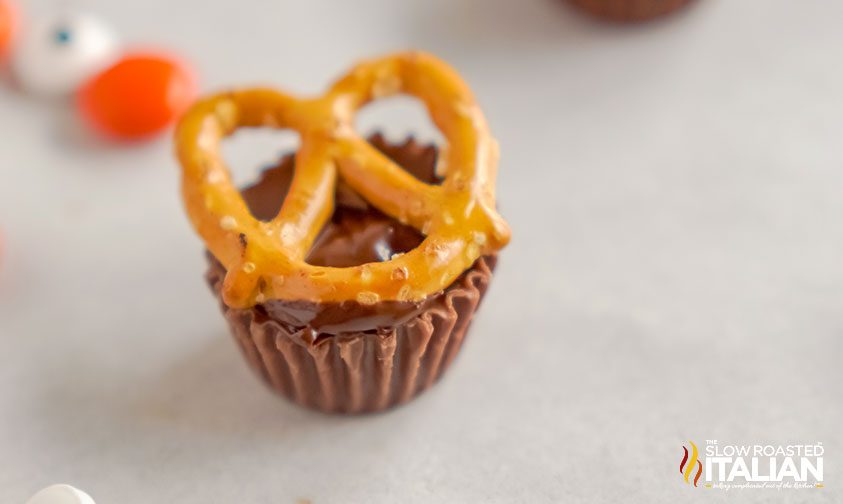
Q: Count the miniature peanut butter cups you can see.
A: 2